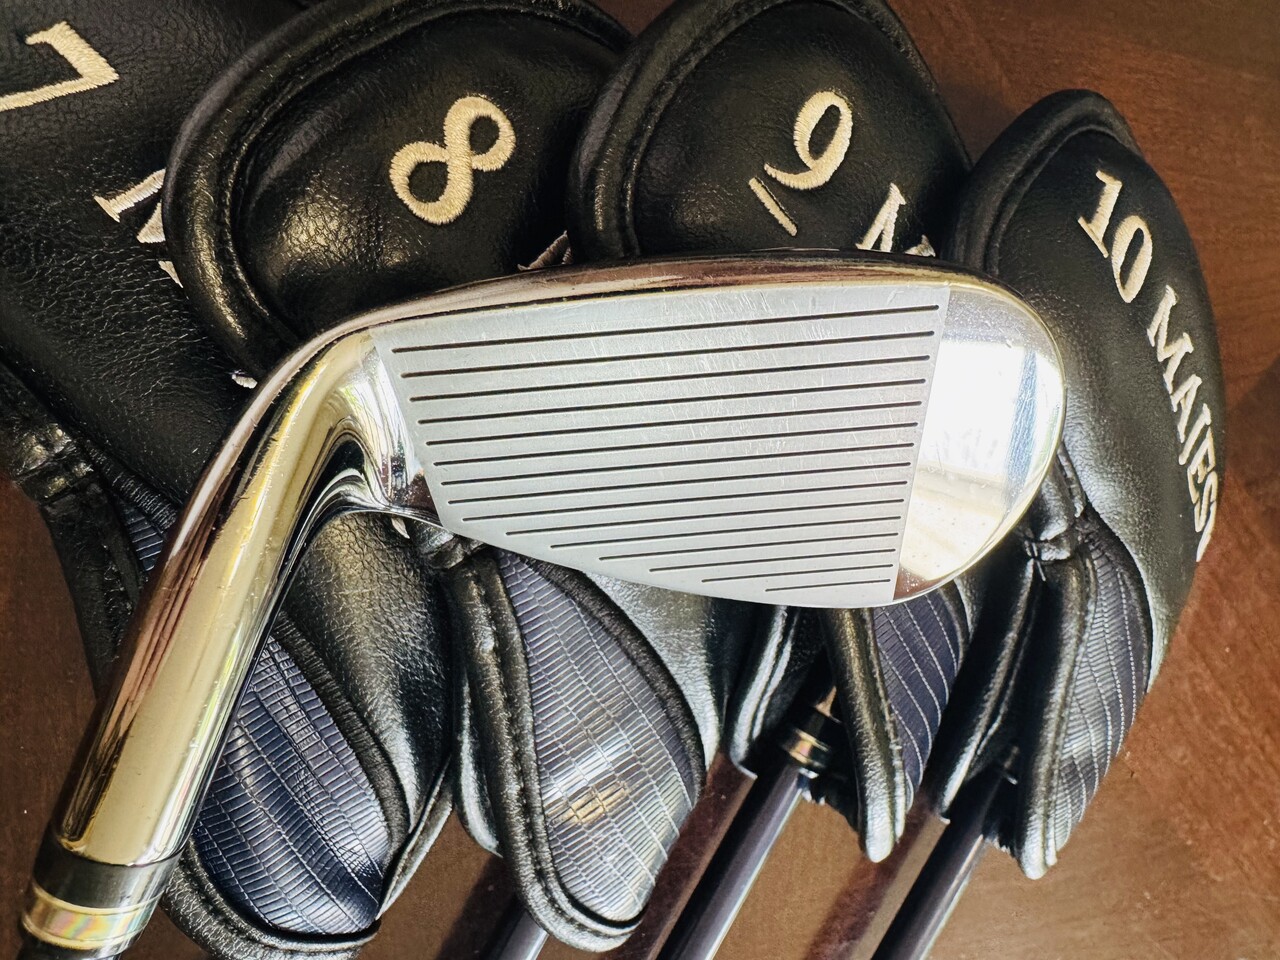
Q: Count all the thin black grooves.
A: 15